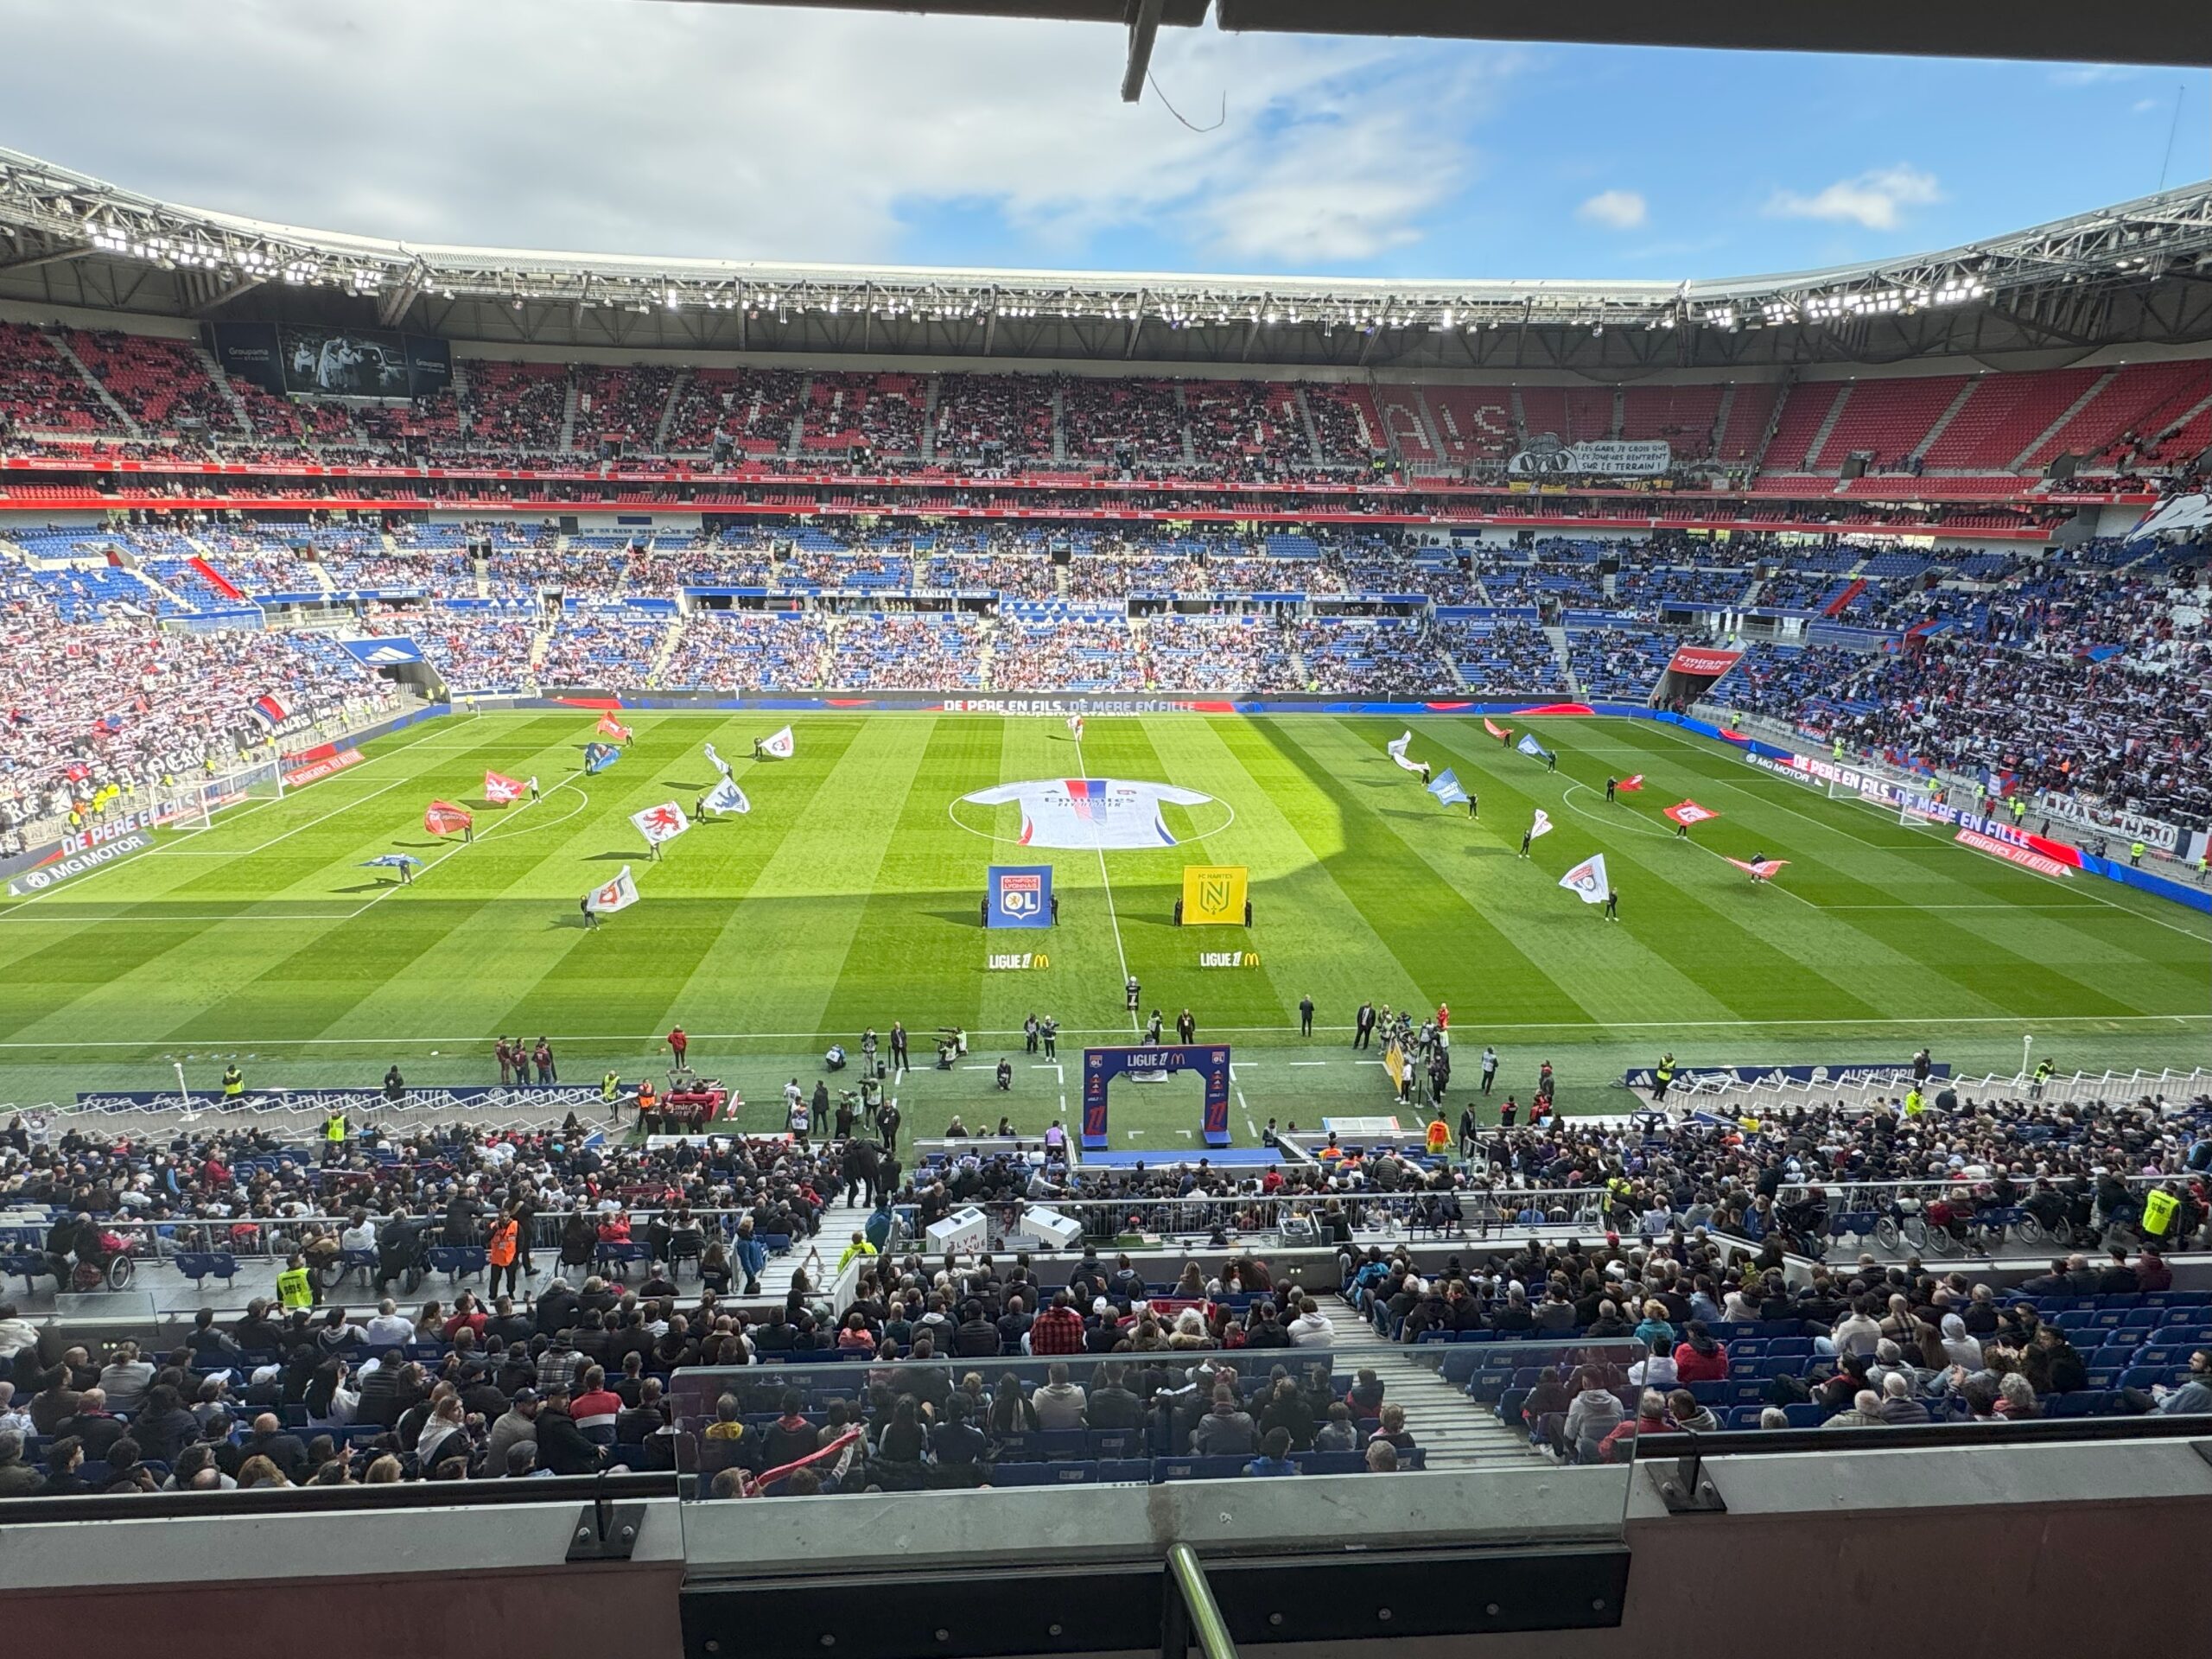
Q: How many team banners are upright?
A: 2